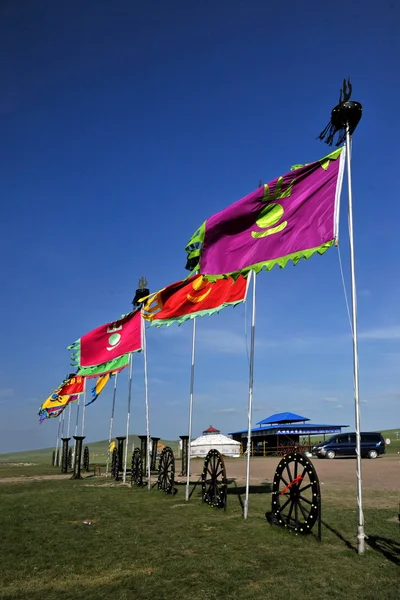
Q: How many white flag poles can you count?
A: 11